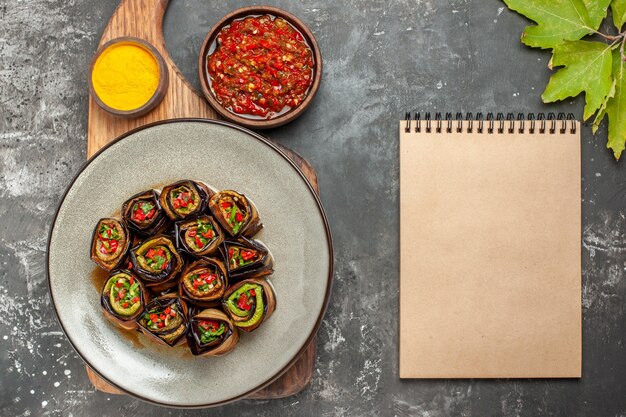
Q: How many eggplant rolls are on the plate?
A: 12